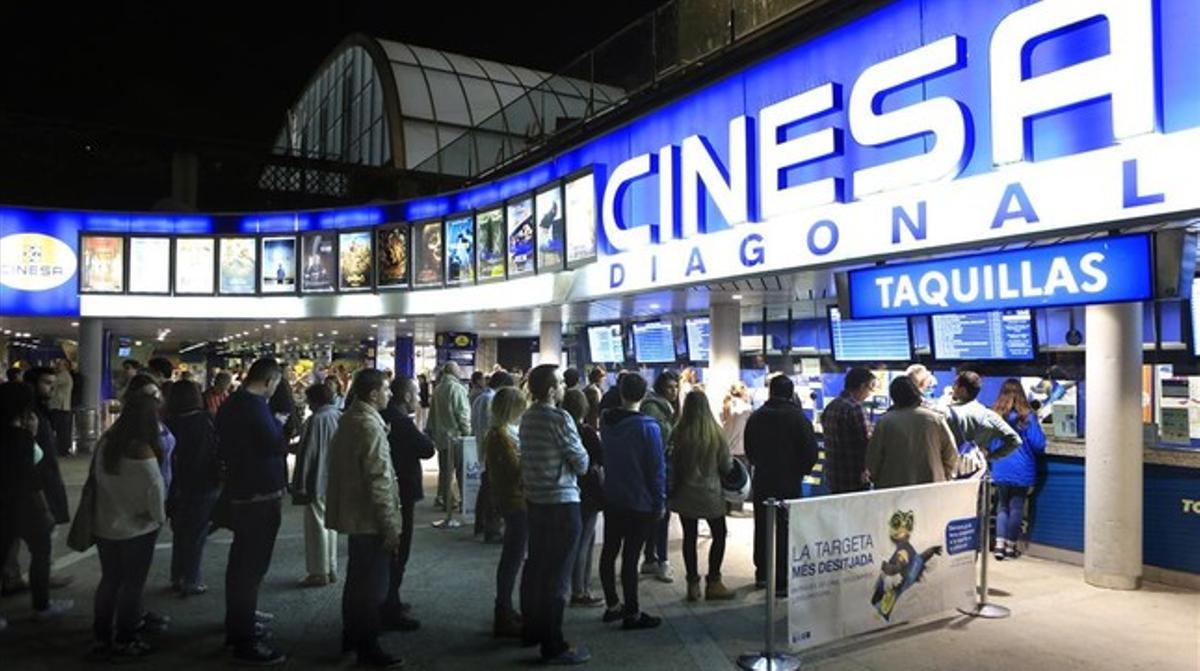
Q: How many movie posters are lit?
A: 14